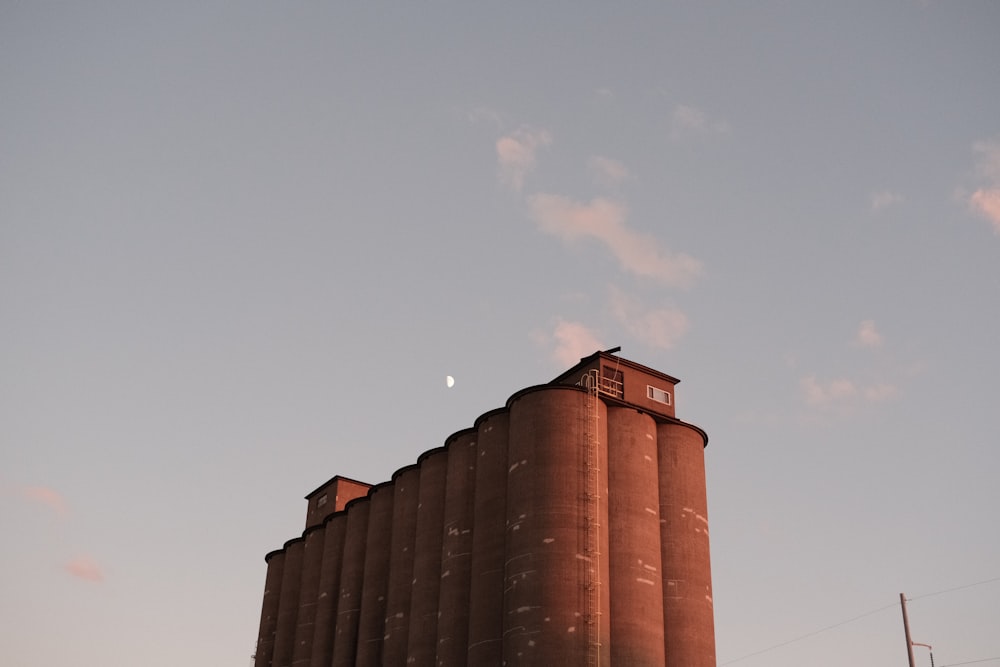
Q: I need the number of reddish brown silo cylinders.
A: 13